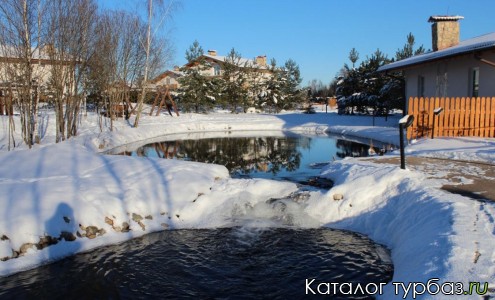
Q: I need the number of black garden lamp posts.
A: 2